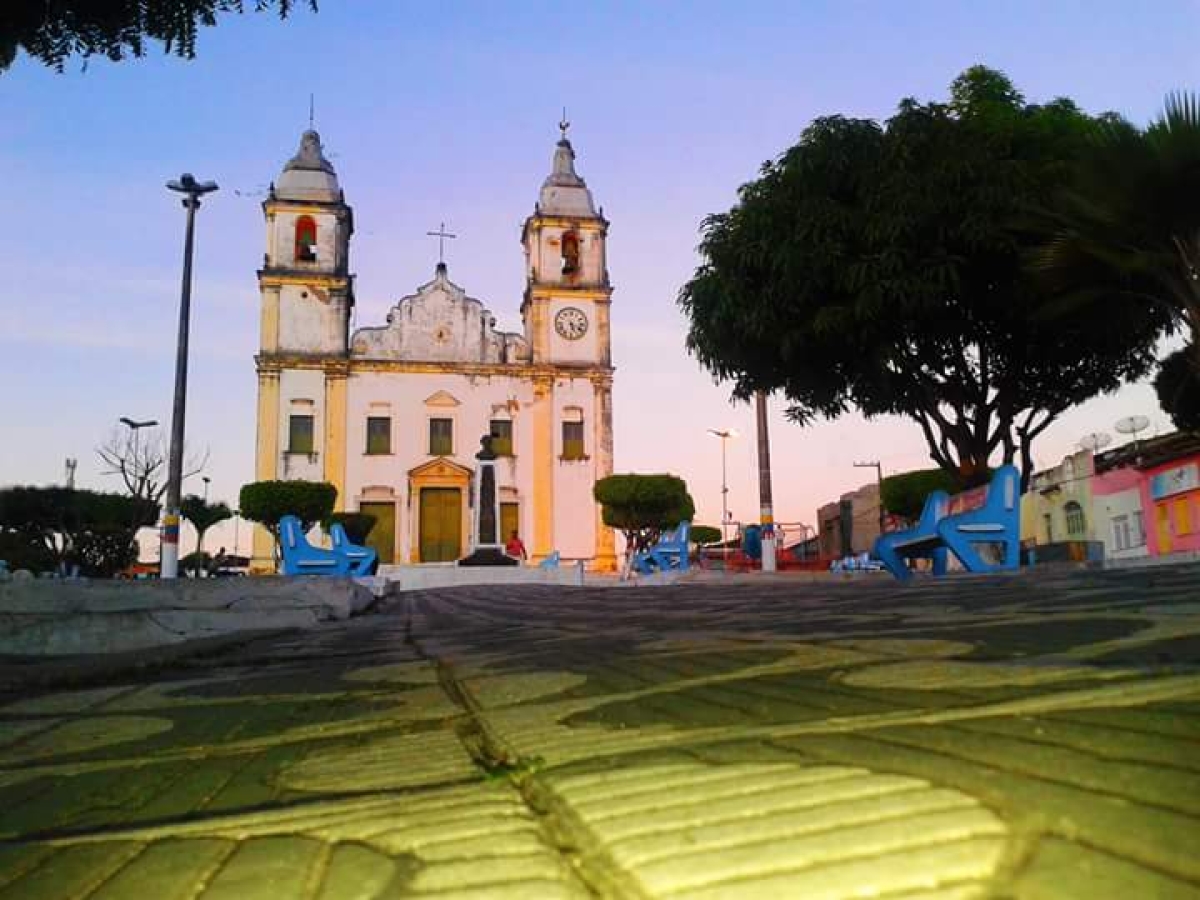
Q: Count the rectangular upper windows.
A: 5